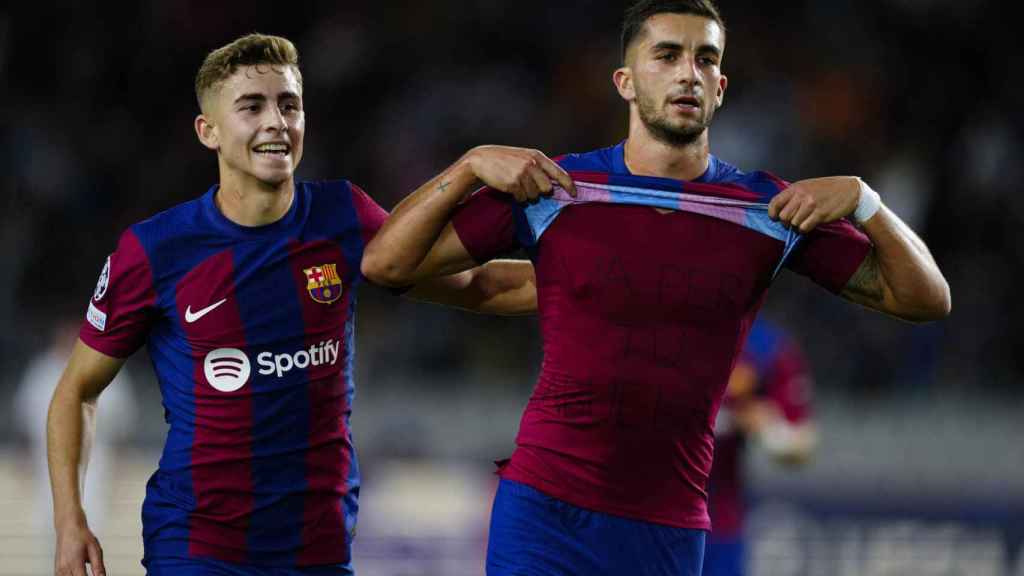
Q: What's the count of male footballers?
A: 2